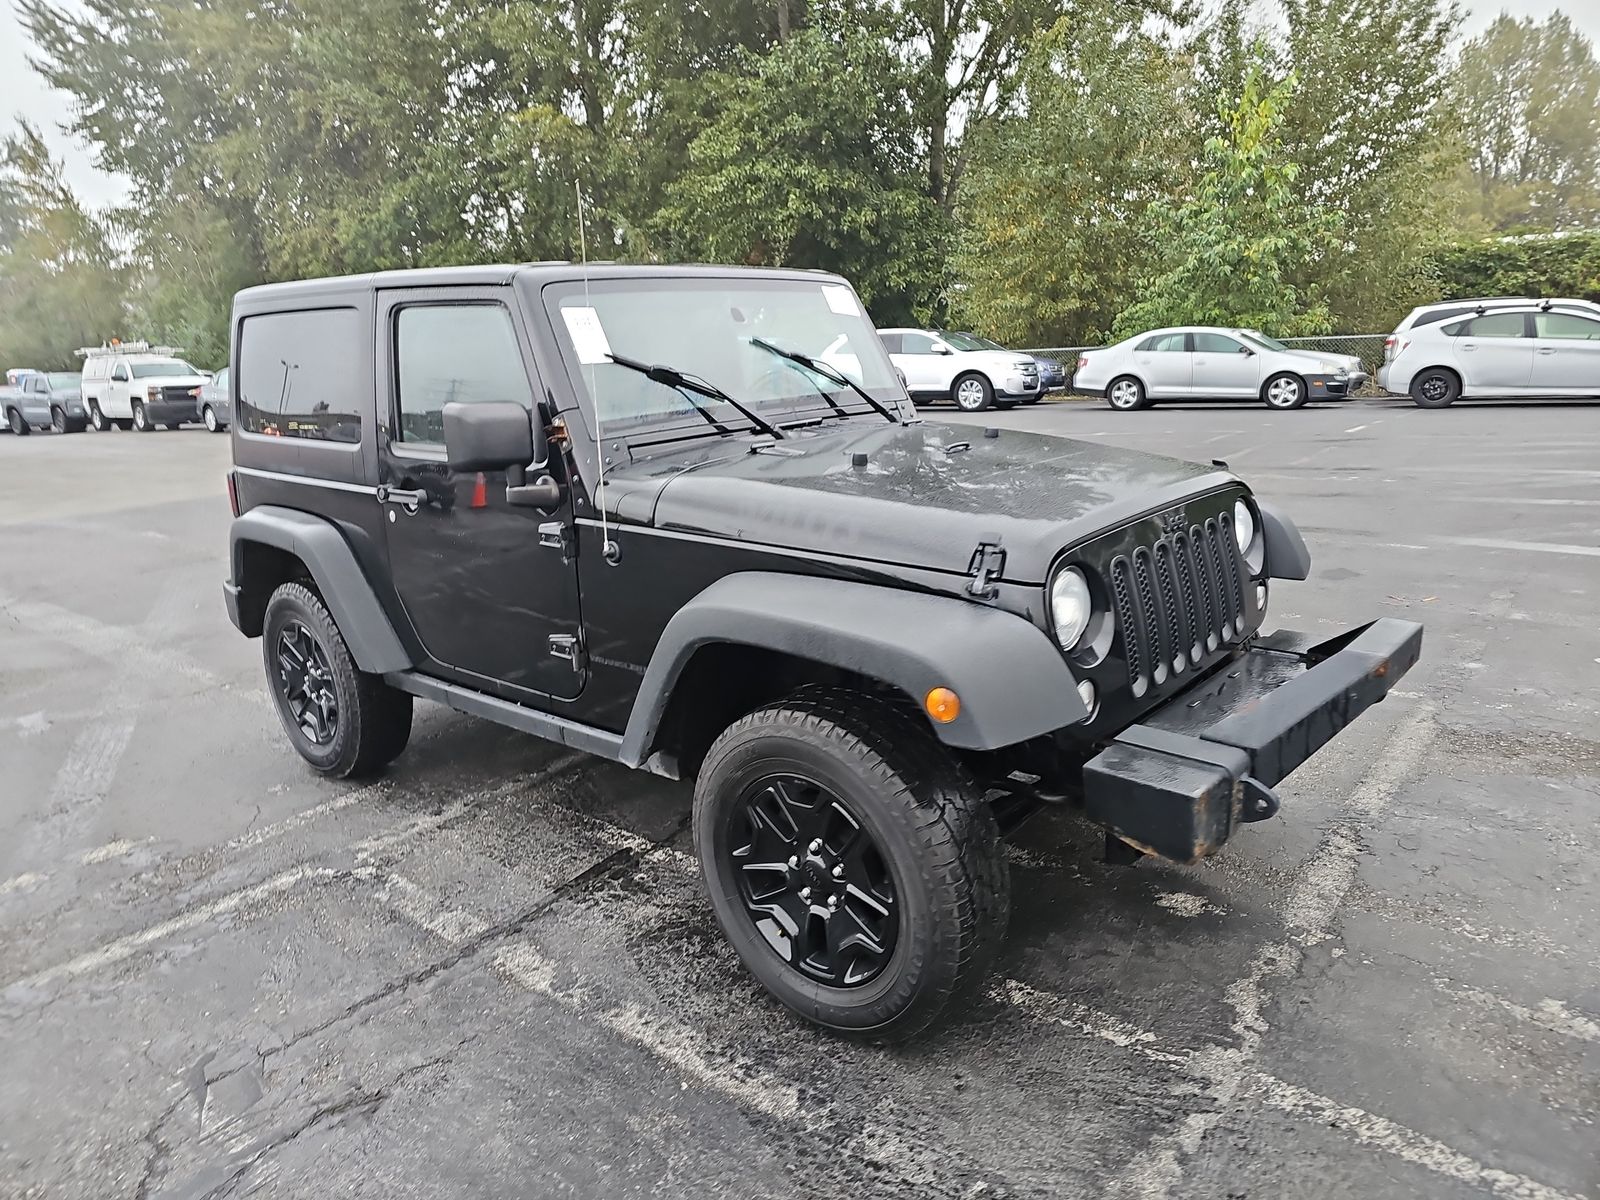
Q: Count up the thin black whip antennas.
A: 1